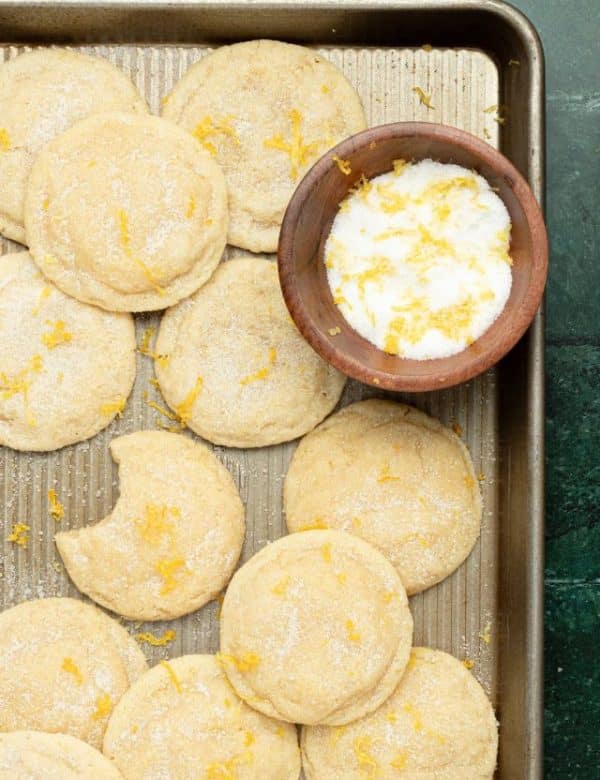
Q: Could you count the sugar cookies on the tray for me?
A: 12